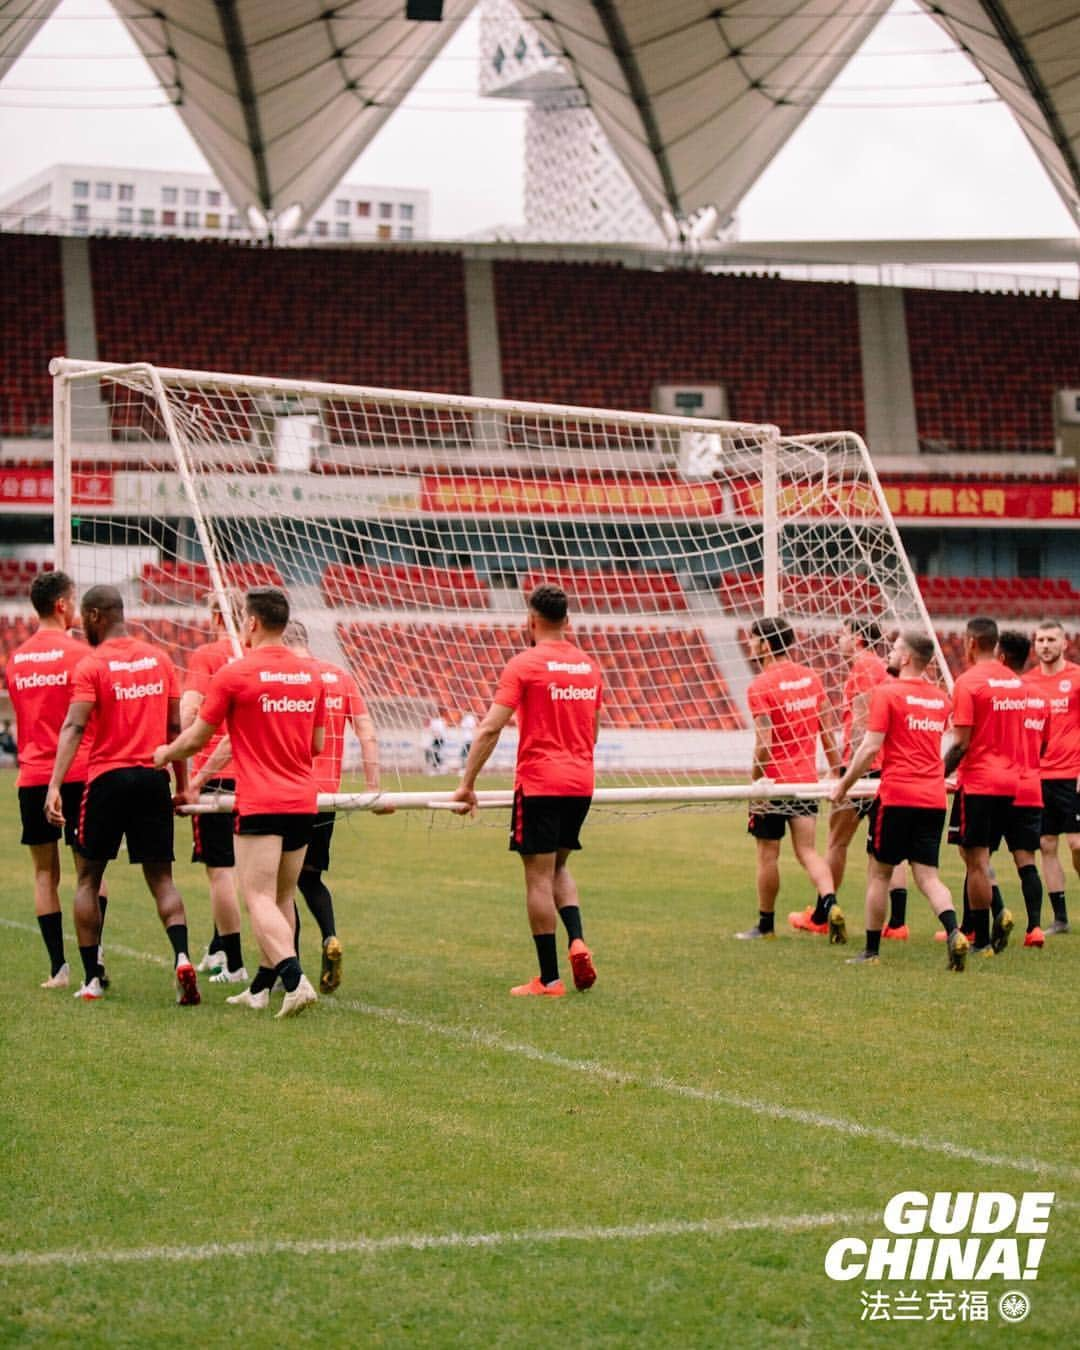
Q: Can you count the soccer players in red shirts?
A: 12